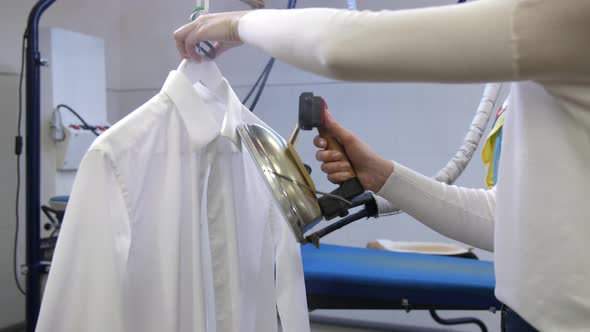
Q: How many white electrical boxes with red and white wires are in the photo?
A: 1